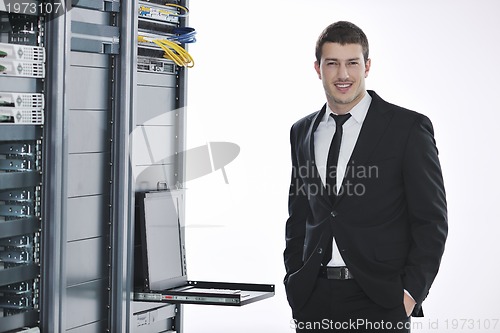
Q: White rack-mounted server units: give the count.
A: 4